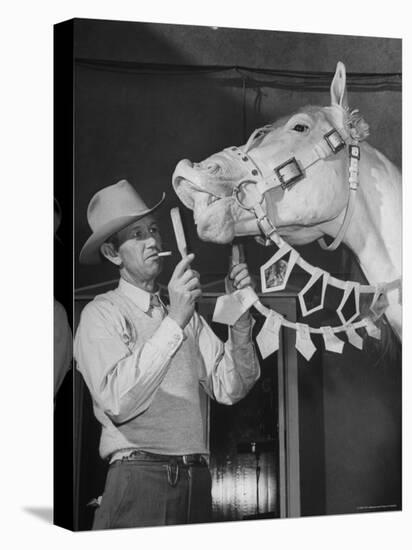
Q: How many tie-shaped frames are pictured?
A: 4